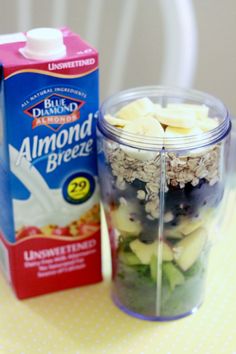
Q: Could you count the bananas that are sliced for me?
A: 1